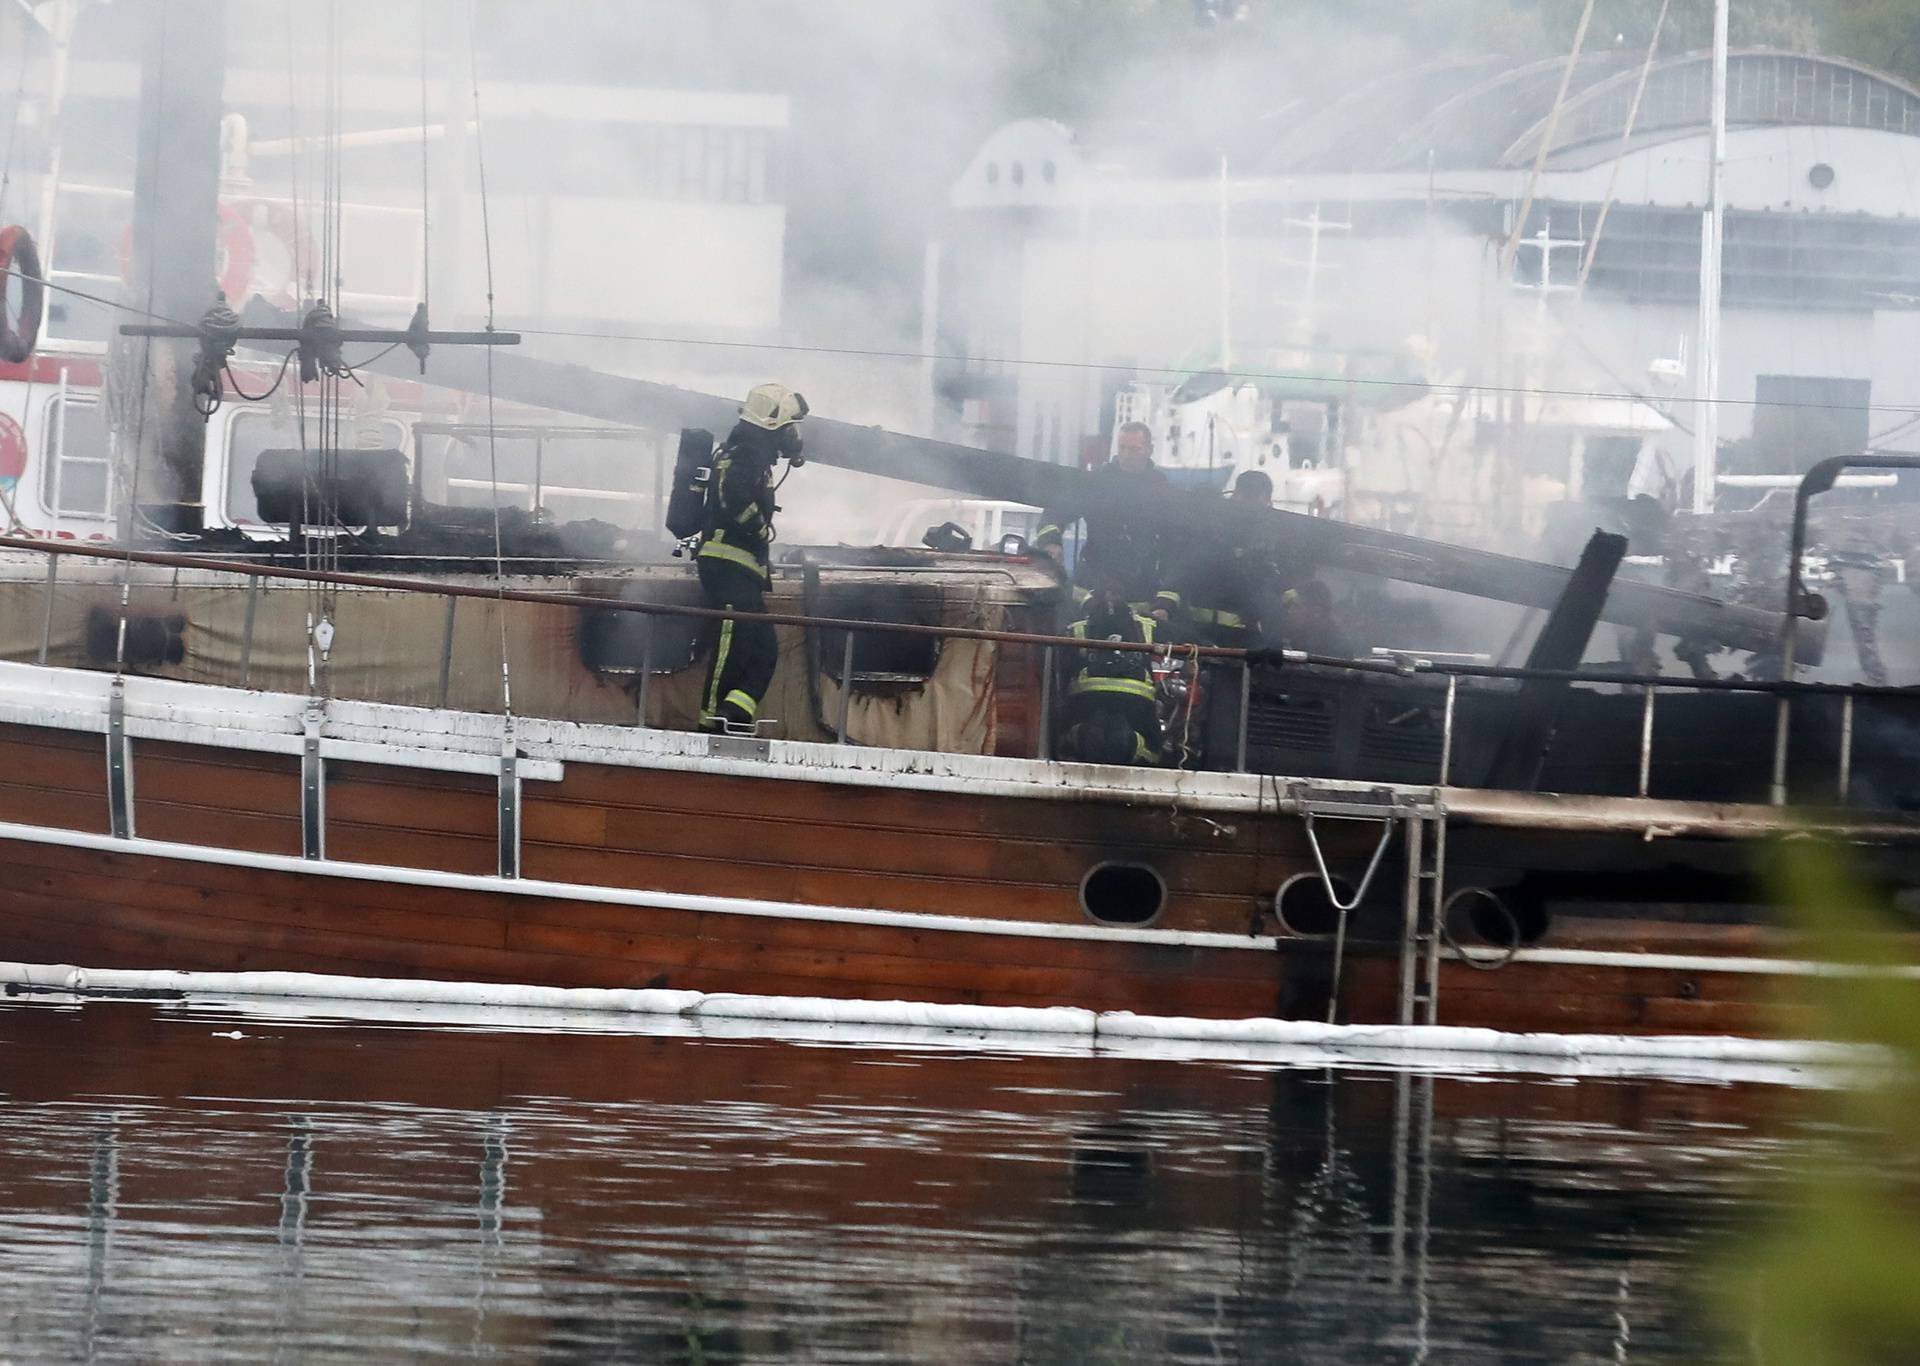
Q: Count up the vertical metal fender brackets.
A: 3